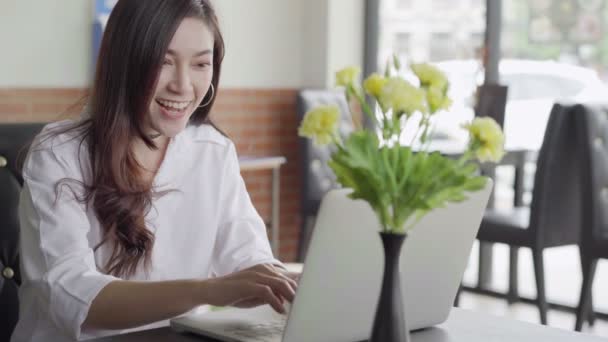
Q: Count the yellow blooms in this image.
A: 7